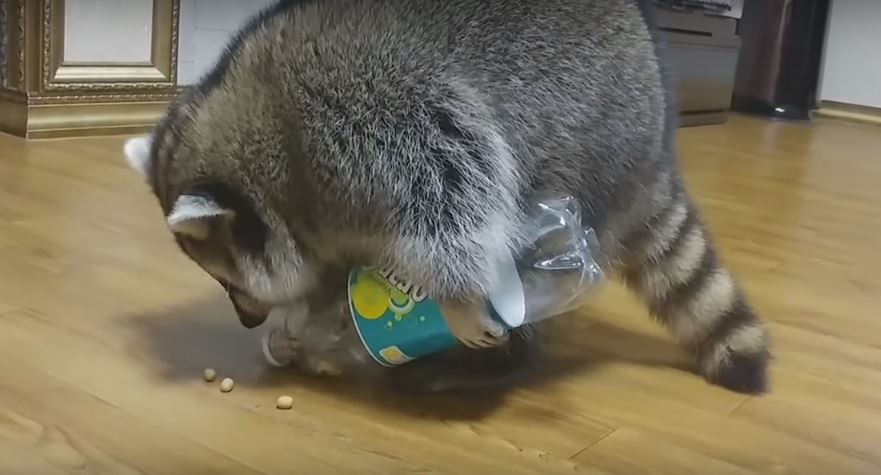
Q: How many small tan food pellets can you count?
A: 3